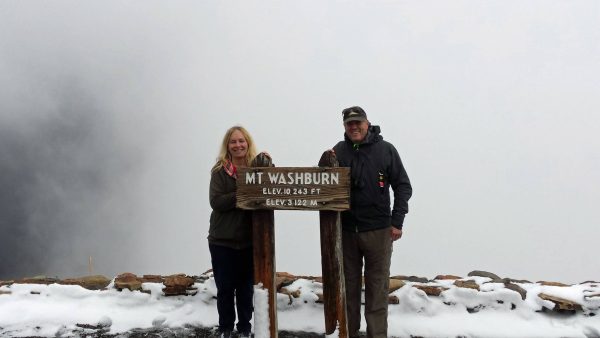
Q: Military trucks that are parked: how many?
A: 0